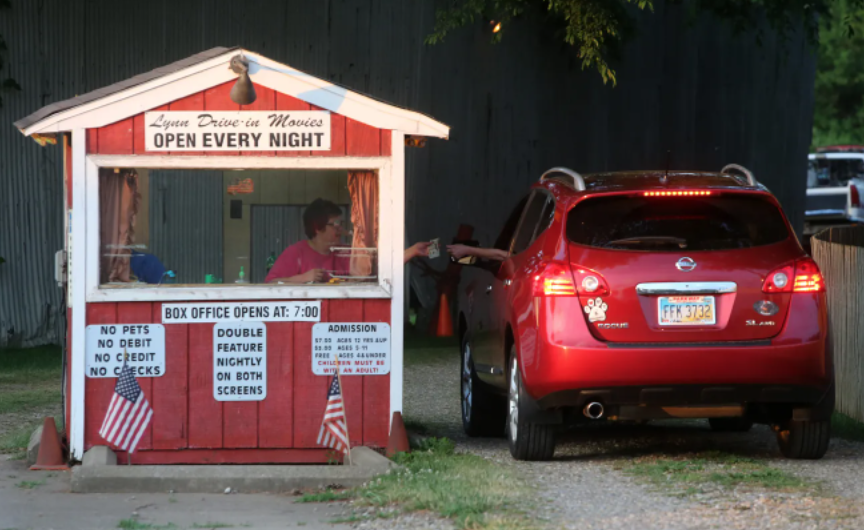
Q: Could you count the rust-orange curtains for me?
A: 2